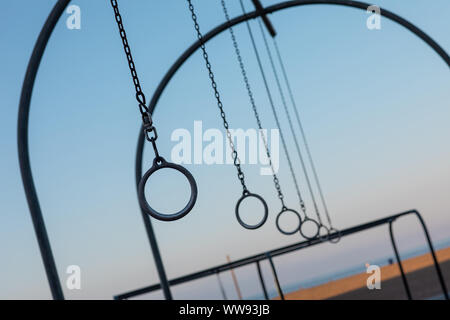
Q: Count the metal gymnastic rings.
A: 6